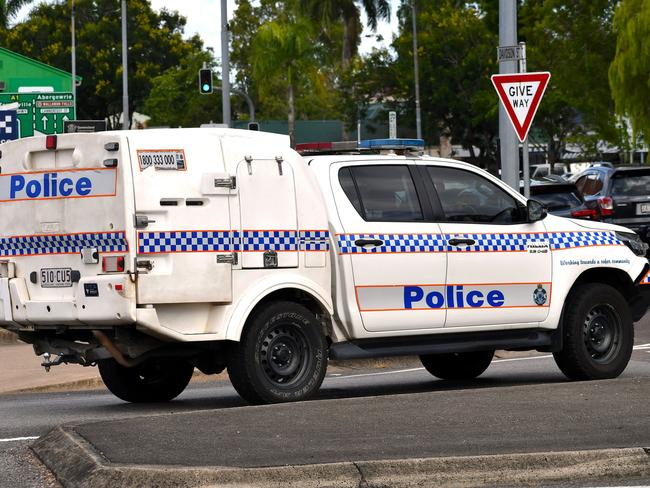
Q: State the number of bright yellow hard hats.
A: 0